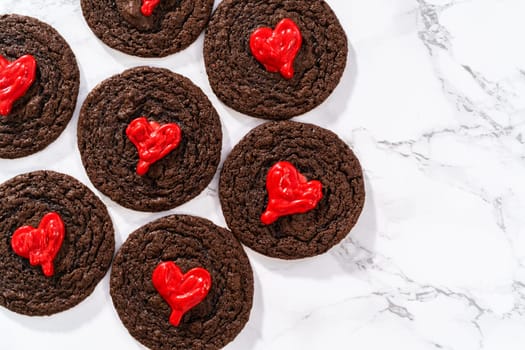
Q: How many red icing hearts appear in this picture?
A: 7